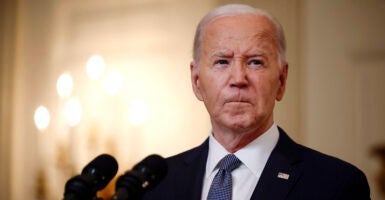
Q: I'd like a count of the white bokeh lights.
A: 6